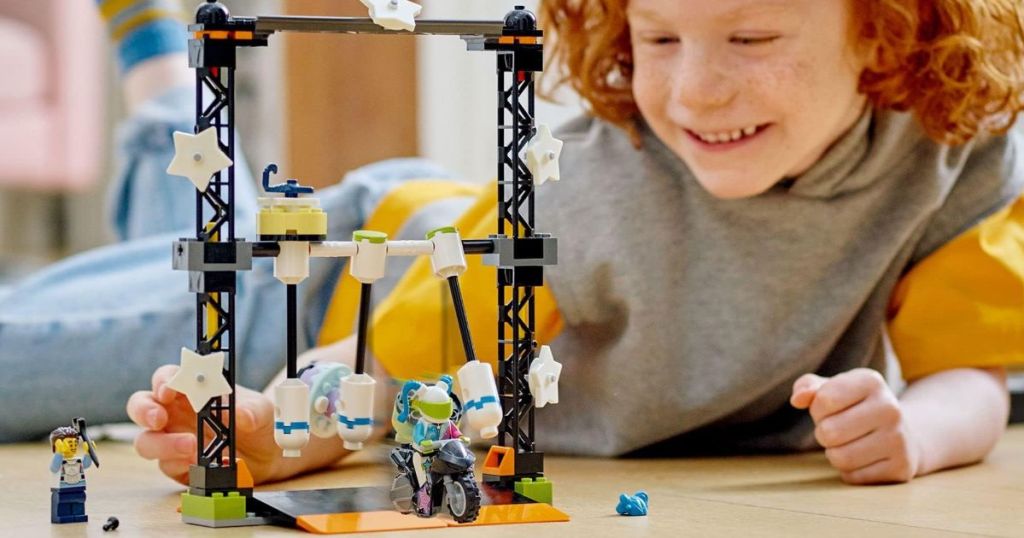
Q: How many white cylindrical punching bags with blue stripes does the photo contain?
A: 3